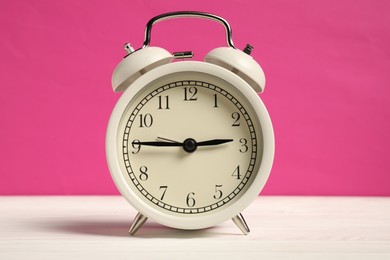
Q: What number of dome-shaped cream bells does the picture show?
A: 2